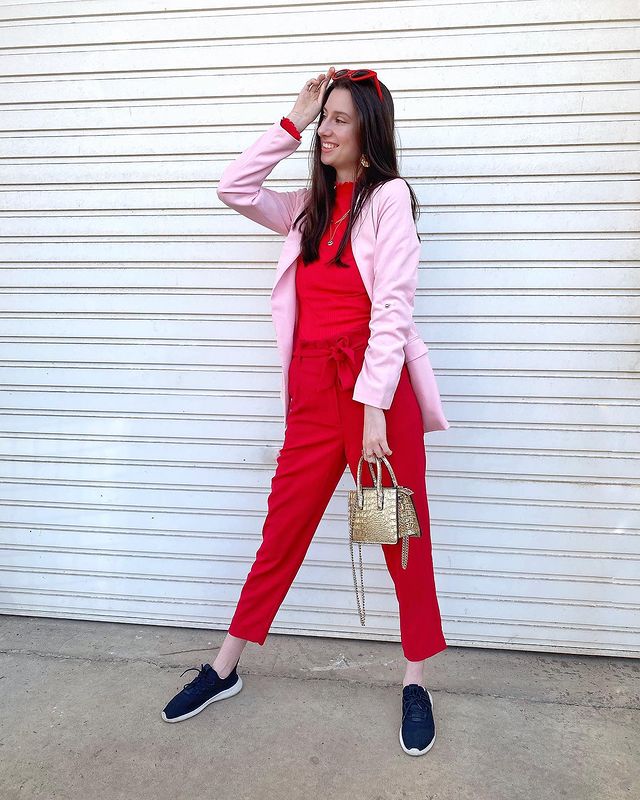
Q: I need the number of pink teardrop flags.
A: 0